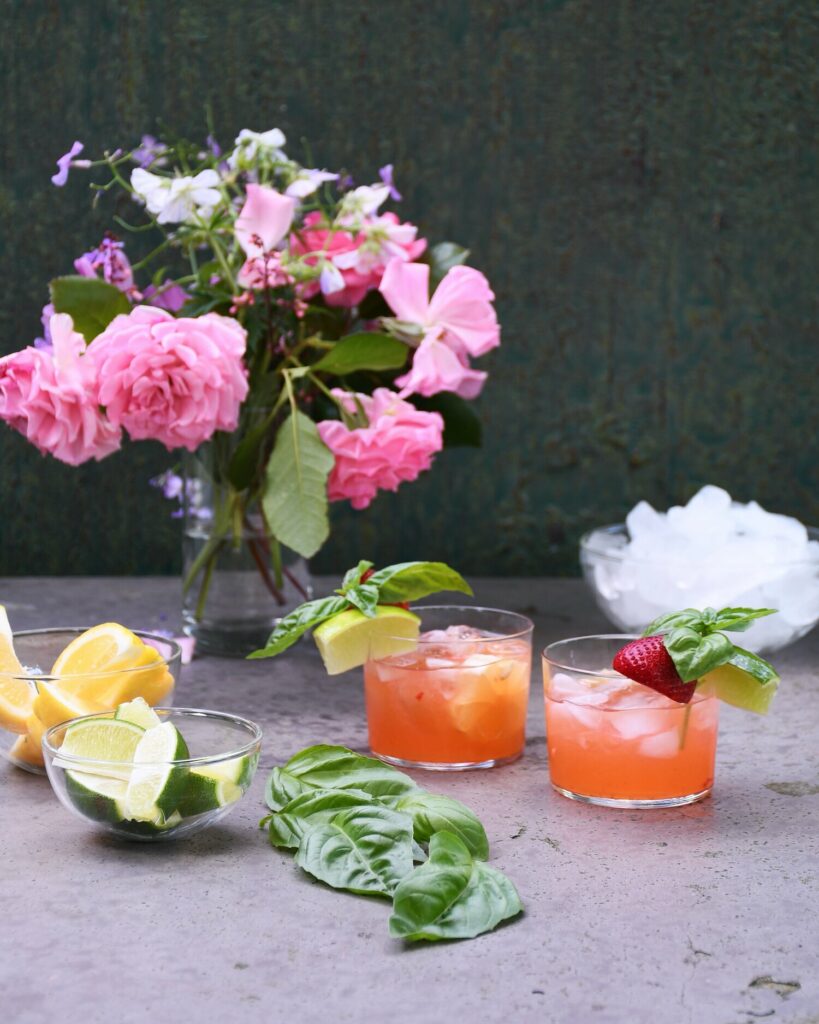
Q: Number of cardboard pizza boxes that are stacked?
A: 0